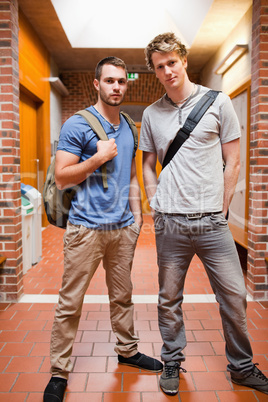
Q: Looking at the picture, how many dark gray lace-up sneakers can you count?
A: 2